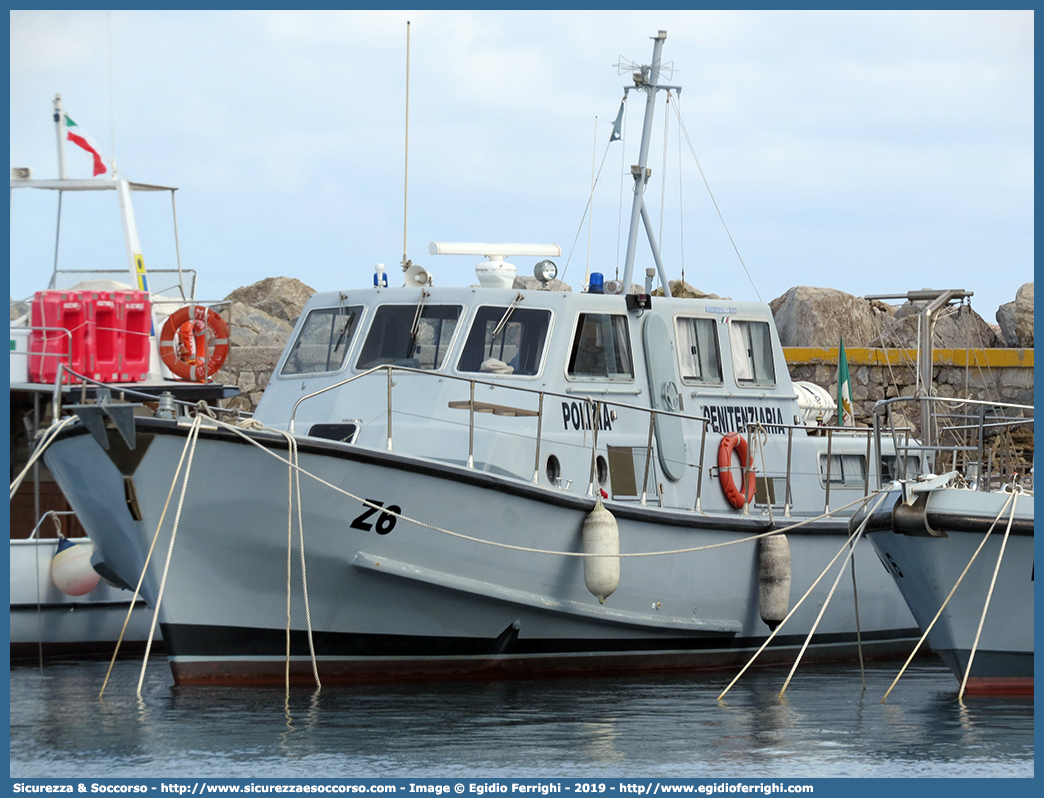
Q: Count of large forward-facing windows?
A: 3